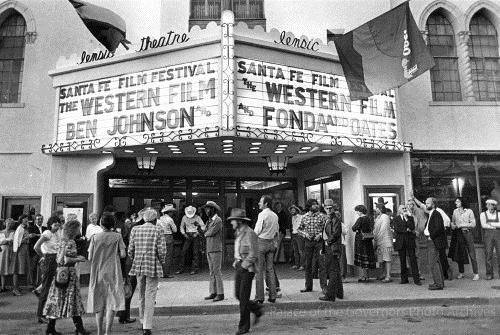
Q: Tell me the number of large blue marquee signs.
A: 0